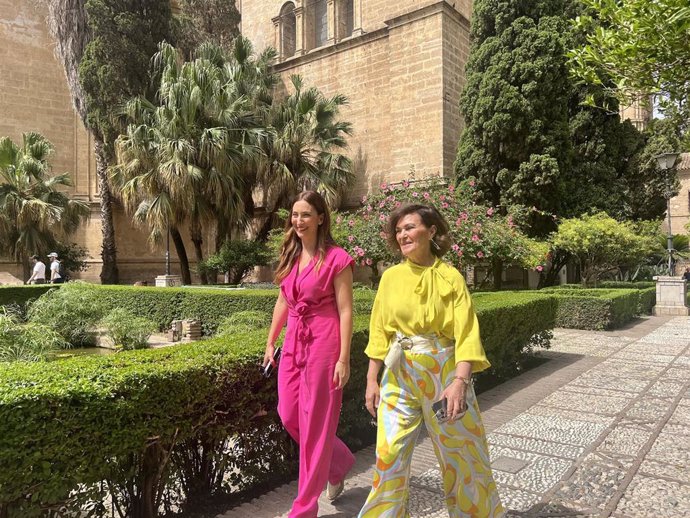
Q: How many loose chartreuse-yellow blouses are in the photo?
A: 1